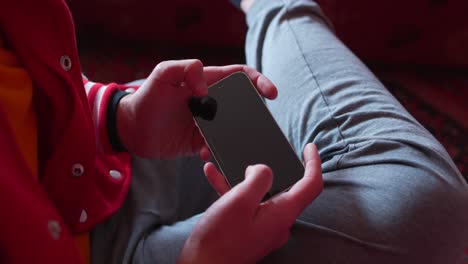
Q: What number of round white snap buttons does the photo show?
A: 5